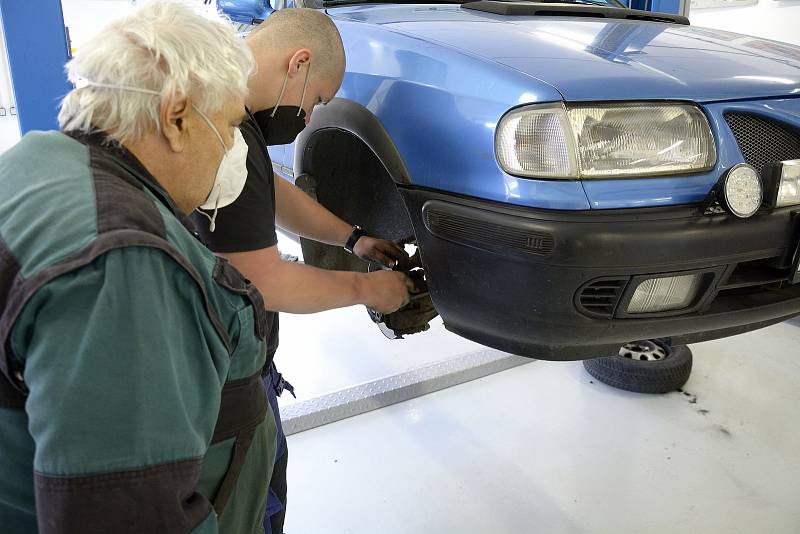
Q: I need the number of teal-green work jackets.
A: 1